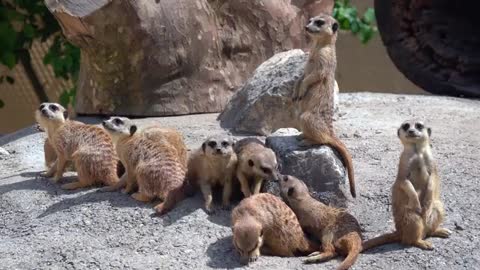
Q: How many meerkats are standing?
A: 2